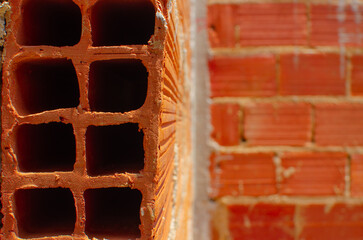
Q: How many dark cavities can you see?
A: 8